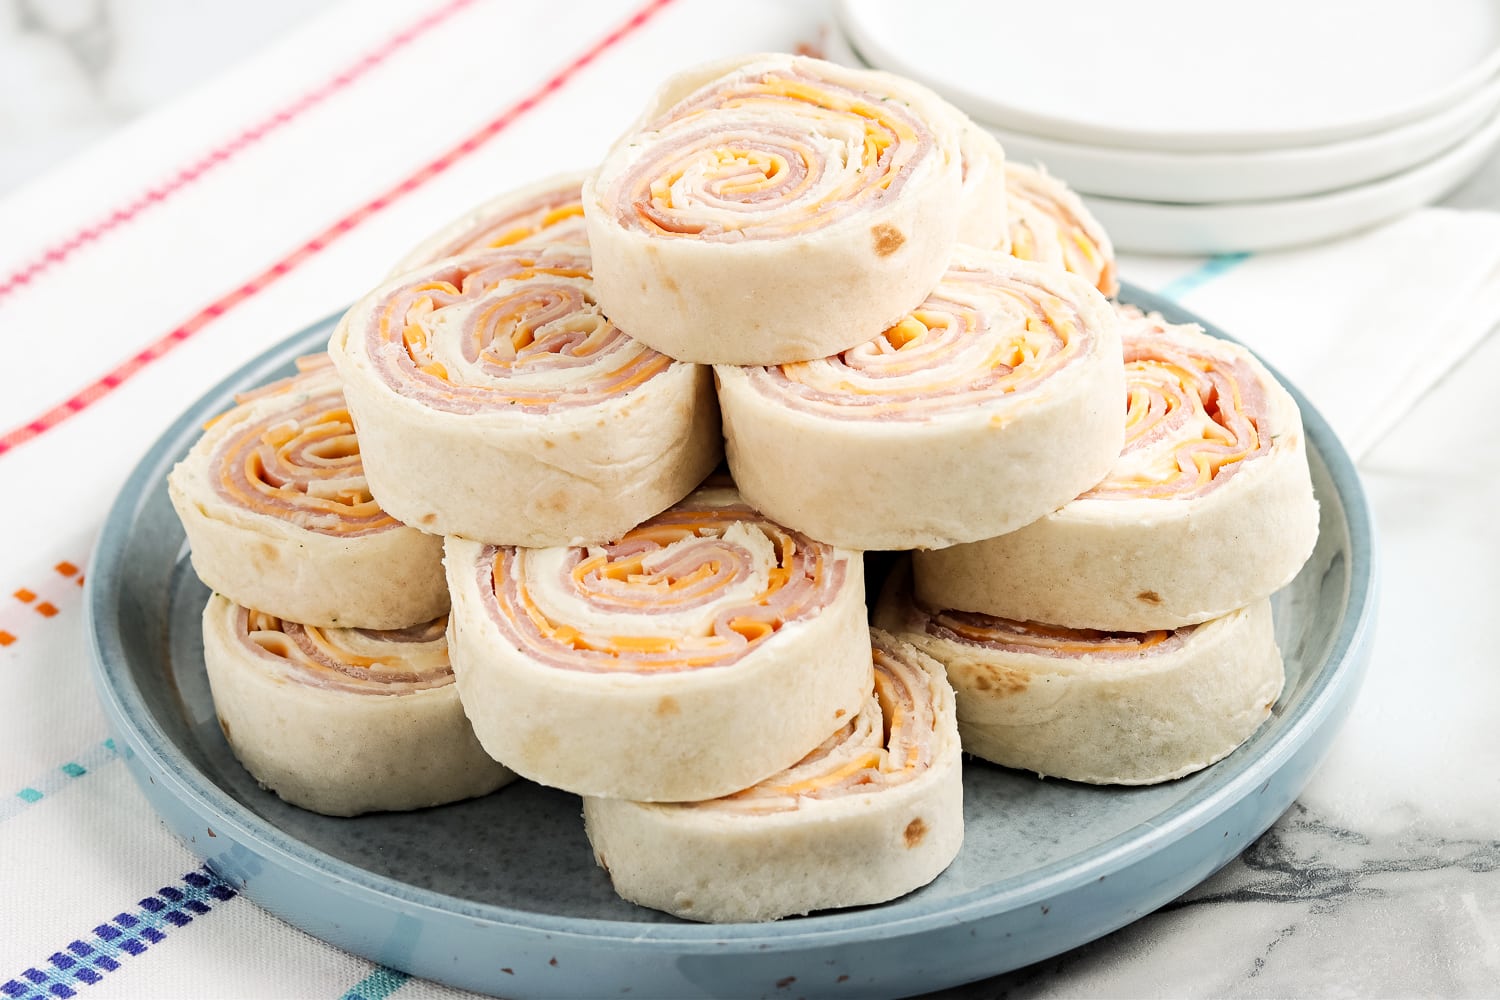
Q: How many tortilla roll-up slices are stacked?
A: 12